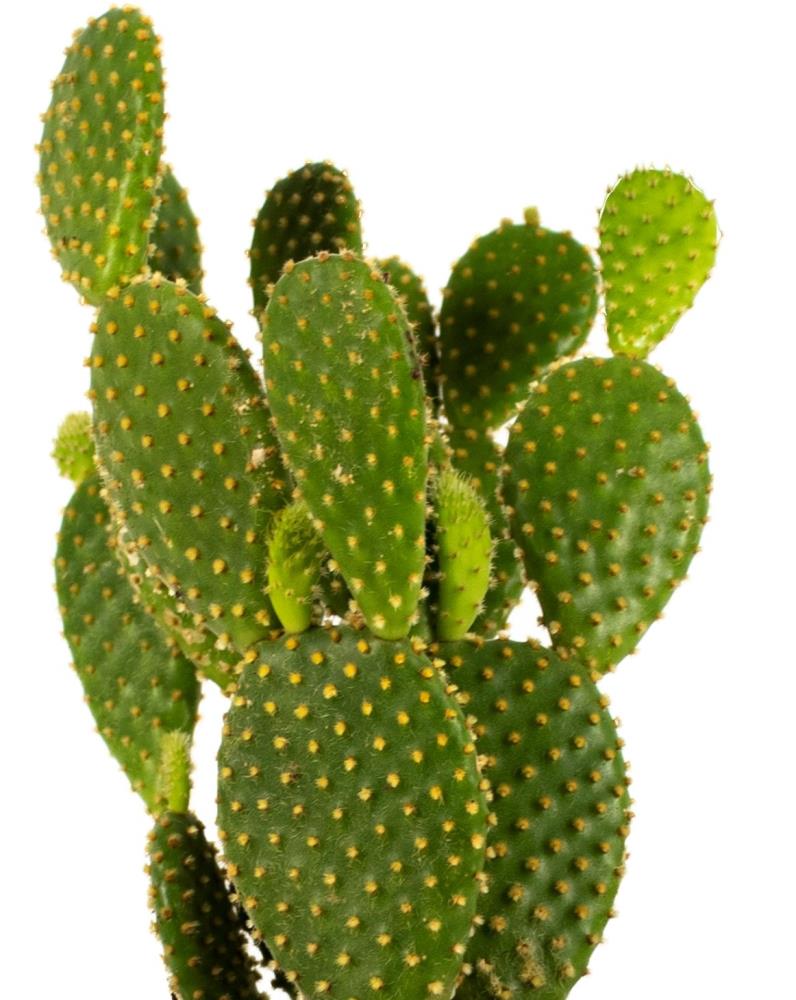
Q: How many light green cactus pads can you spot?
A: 5